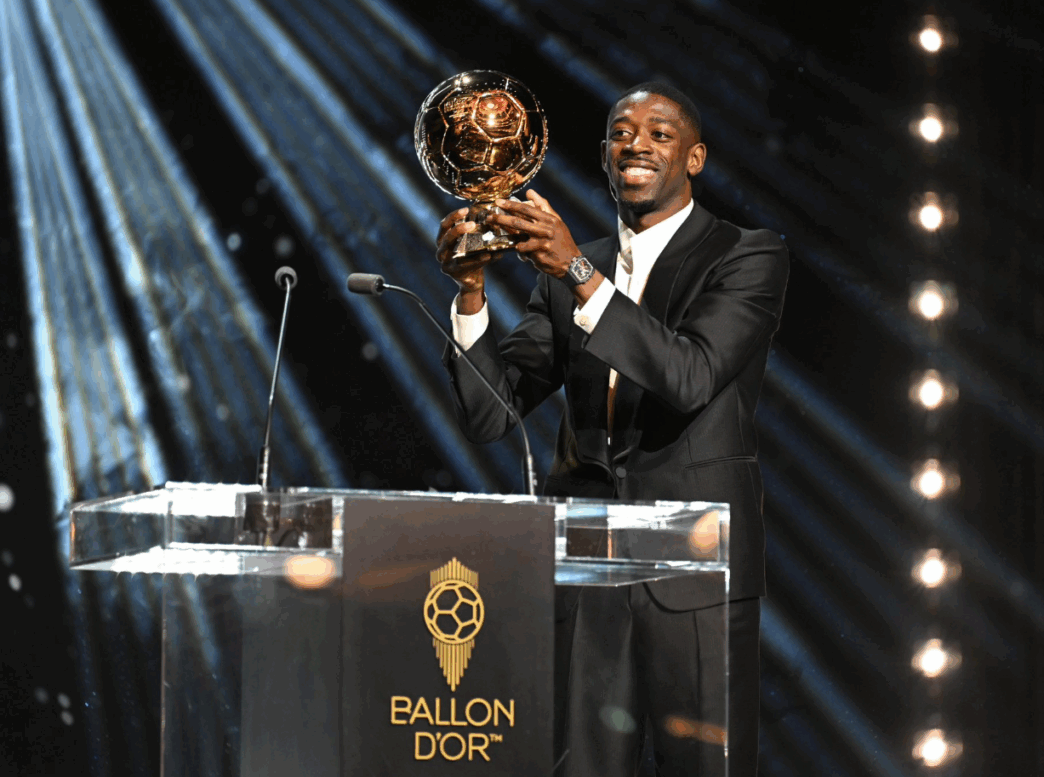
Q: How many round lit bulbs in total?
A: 9